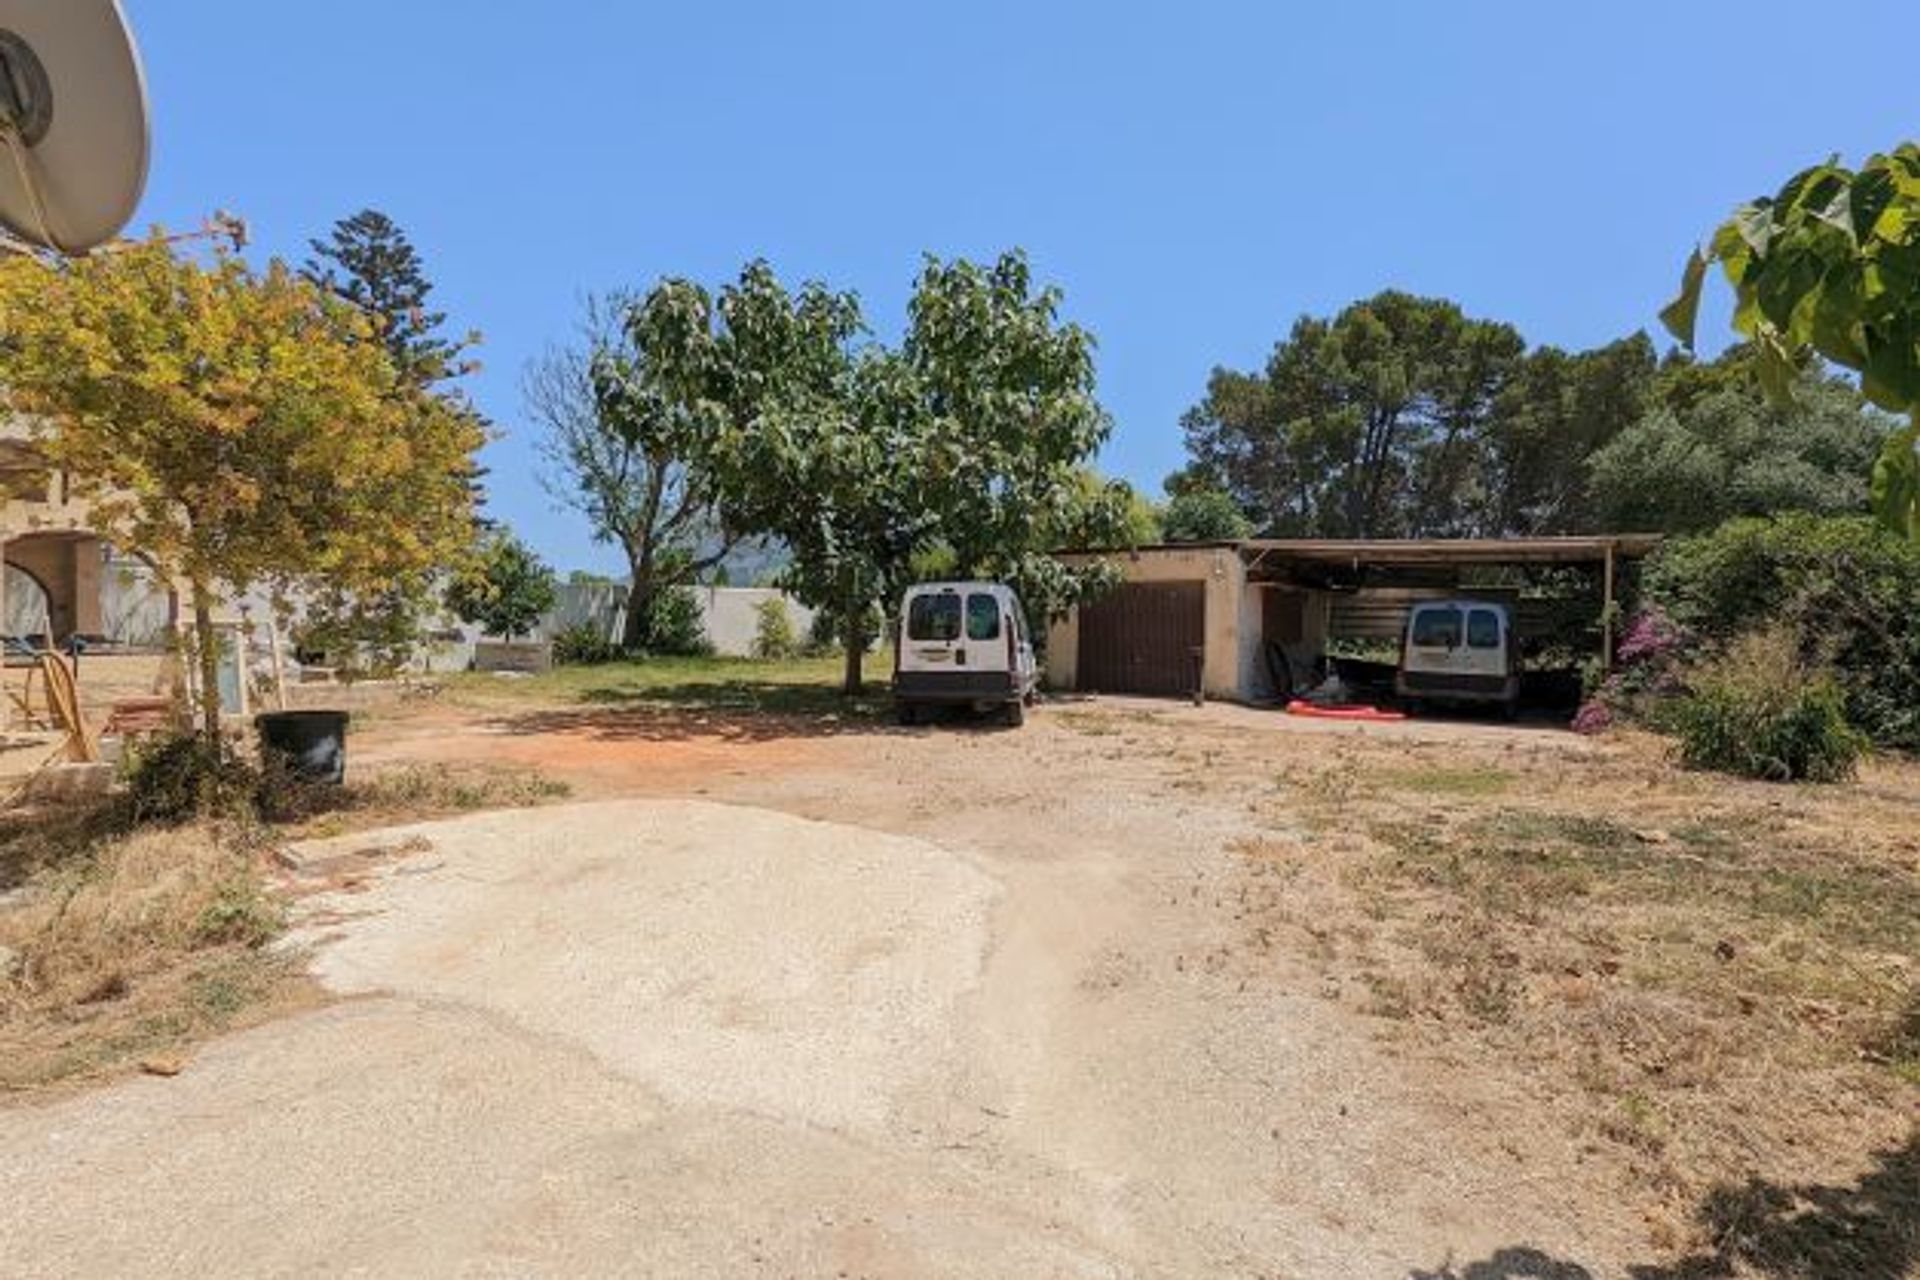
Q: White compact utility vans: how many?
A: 2